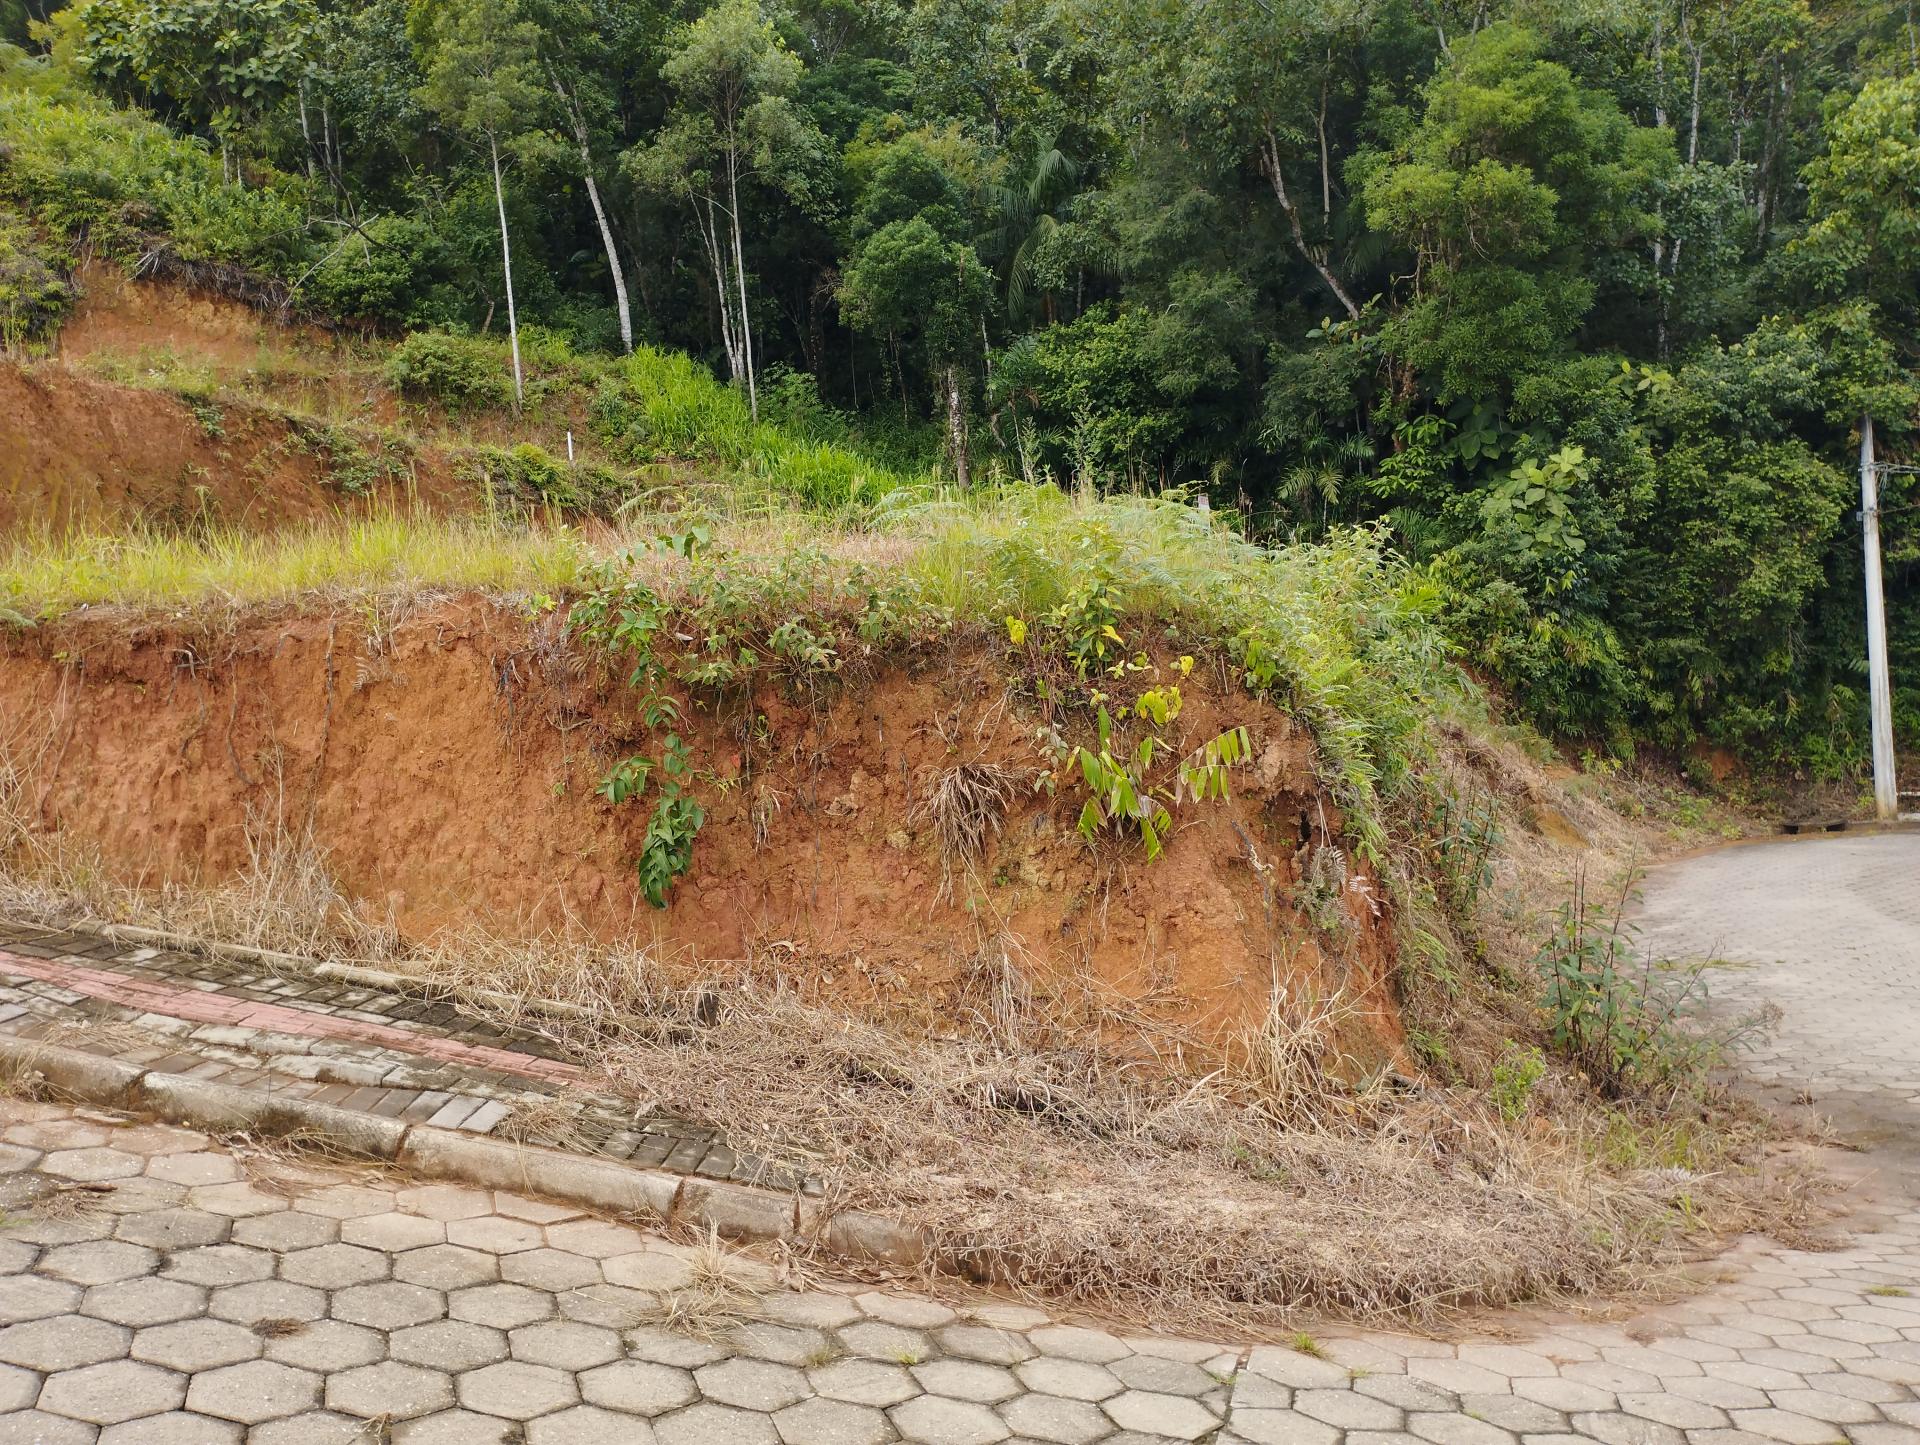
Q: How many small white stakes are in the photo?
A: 1